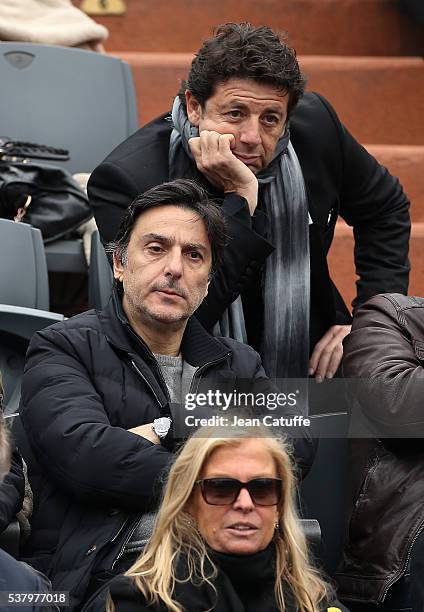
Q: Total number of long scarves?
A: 1